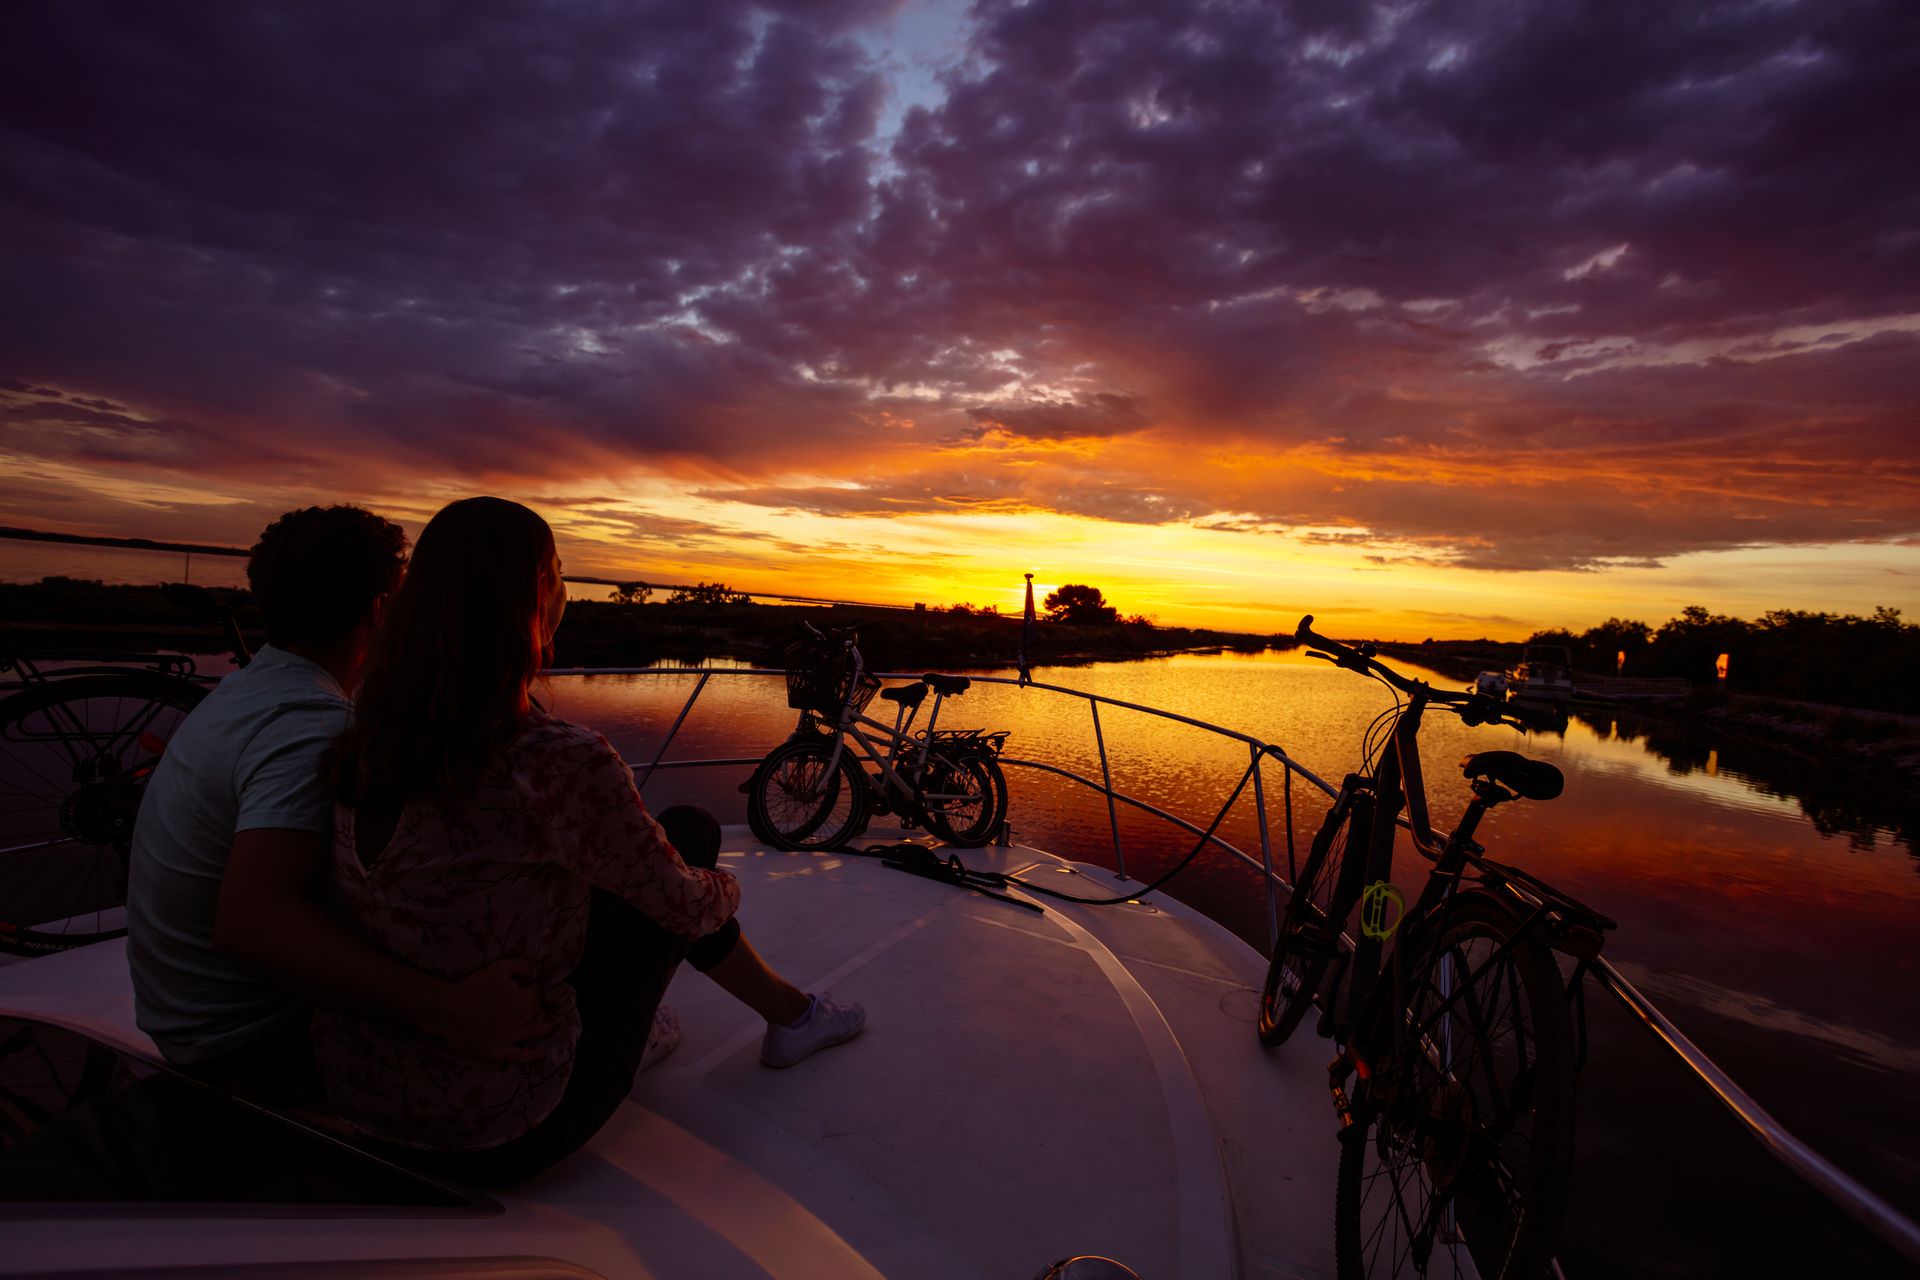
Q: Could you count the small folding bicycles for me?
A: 2